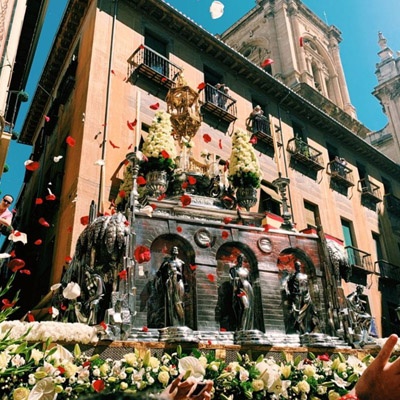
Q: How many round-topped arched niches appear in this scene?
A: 3